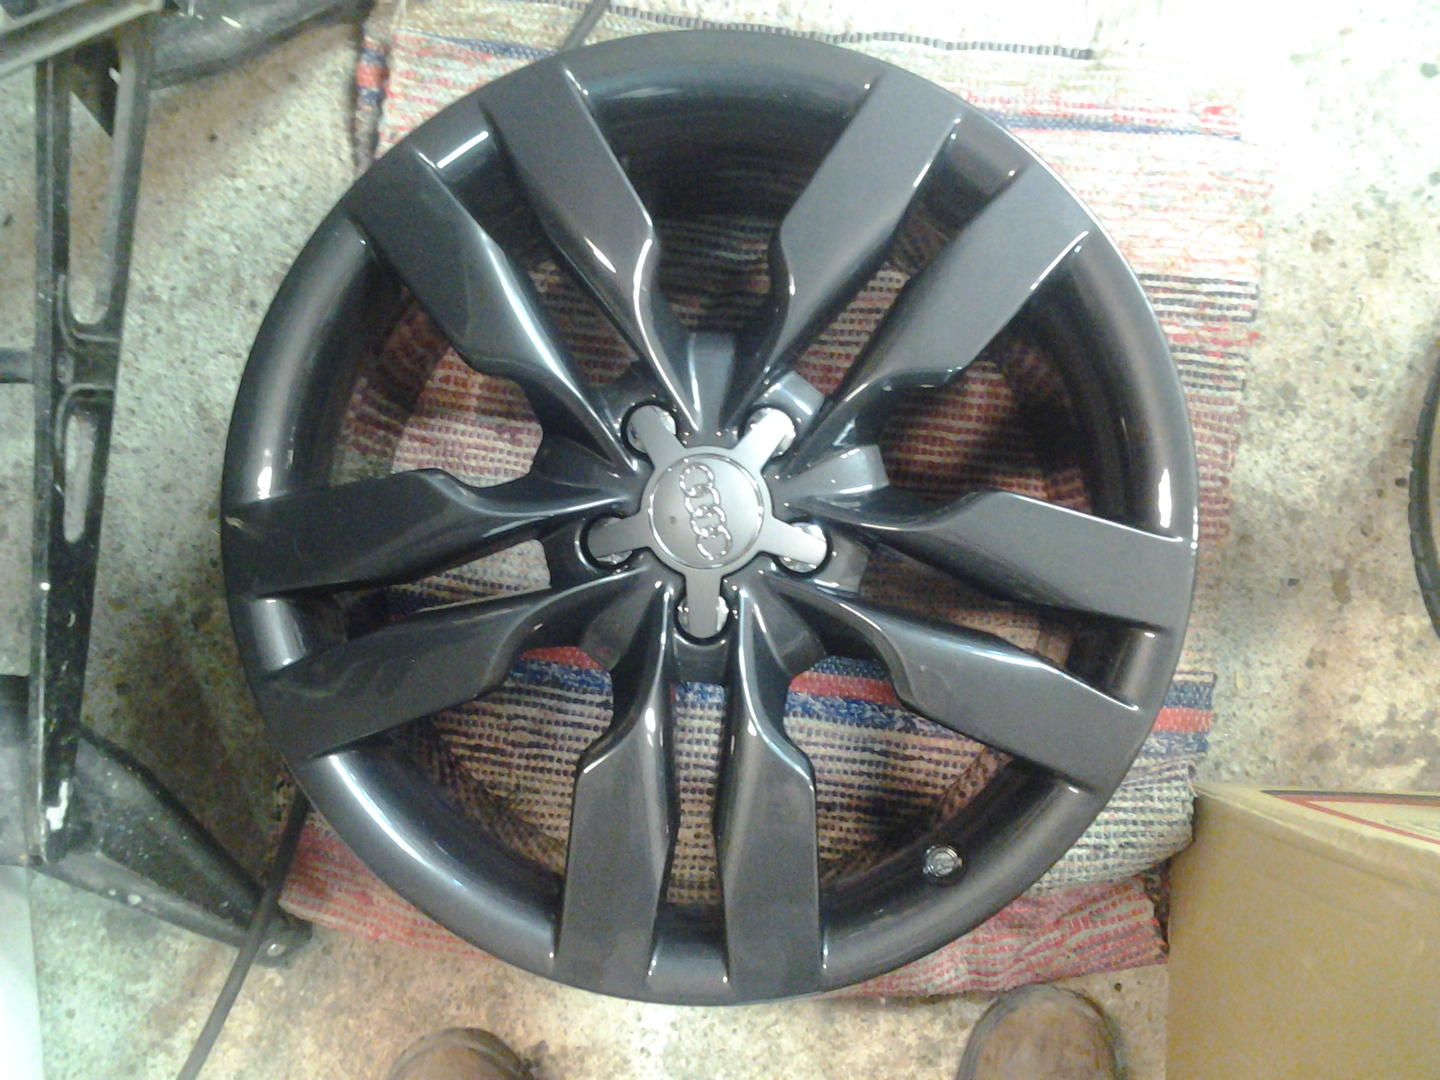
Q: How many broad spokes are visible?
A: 10